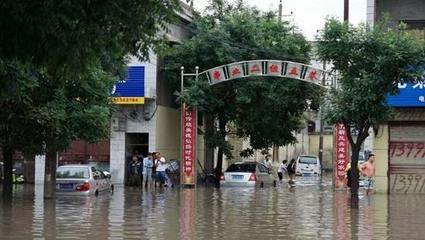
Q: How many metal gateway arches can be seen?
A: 1